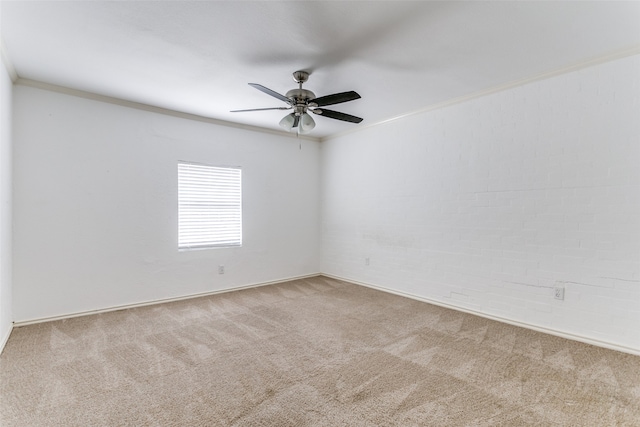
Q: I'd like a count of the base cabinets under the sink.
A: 0